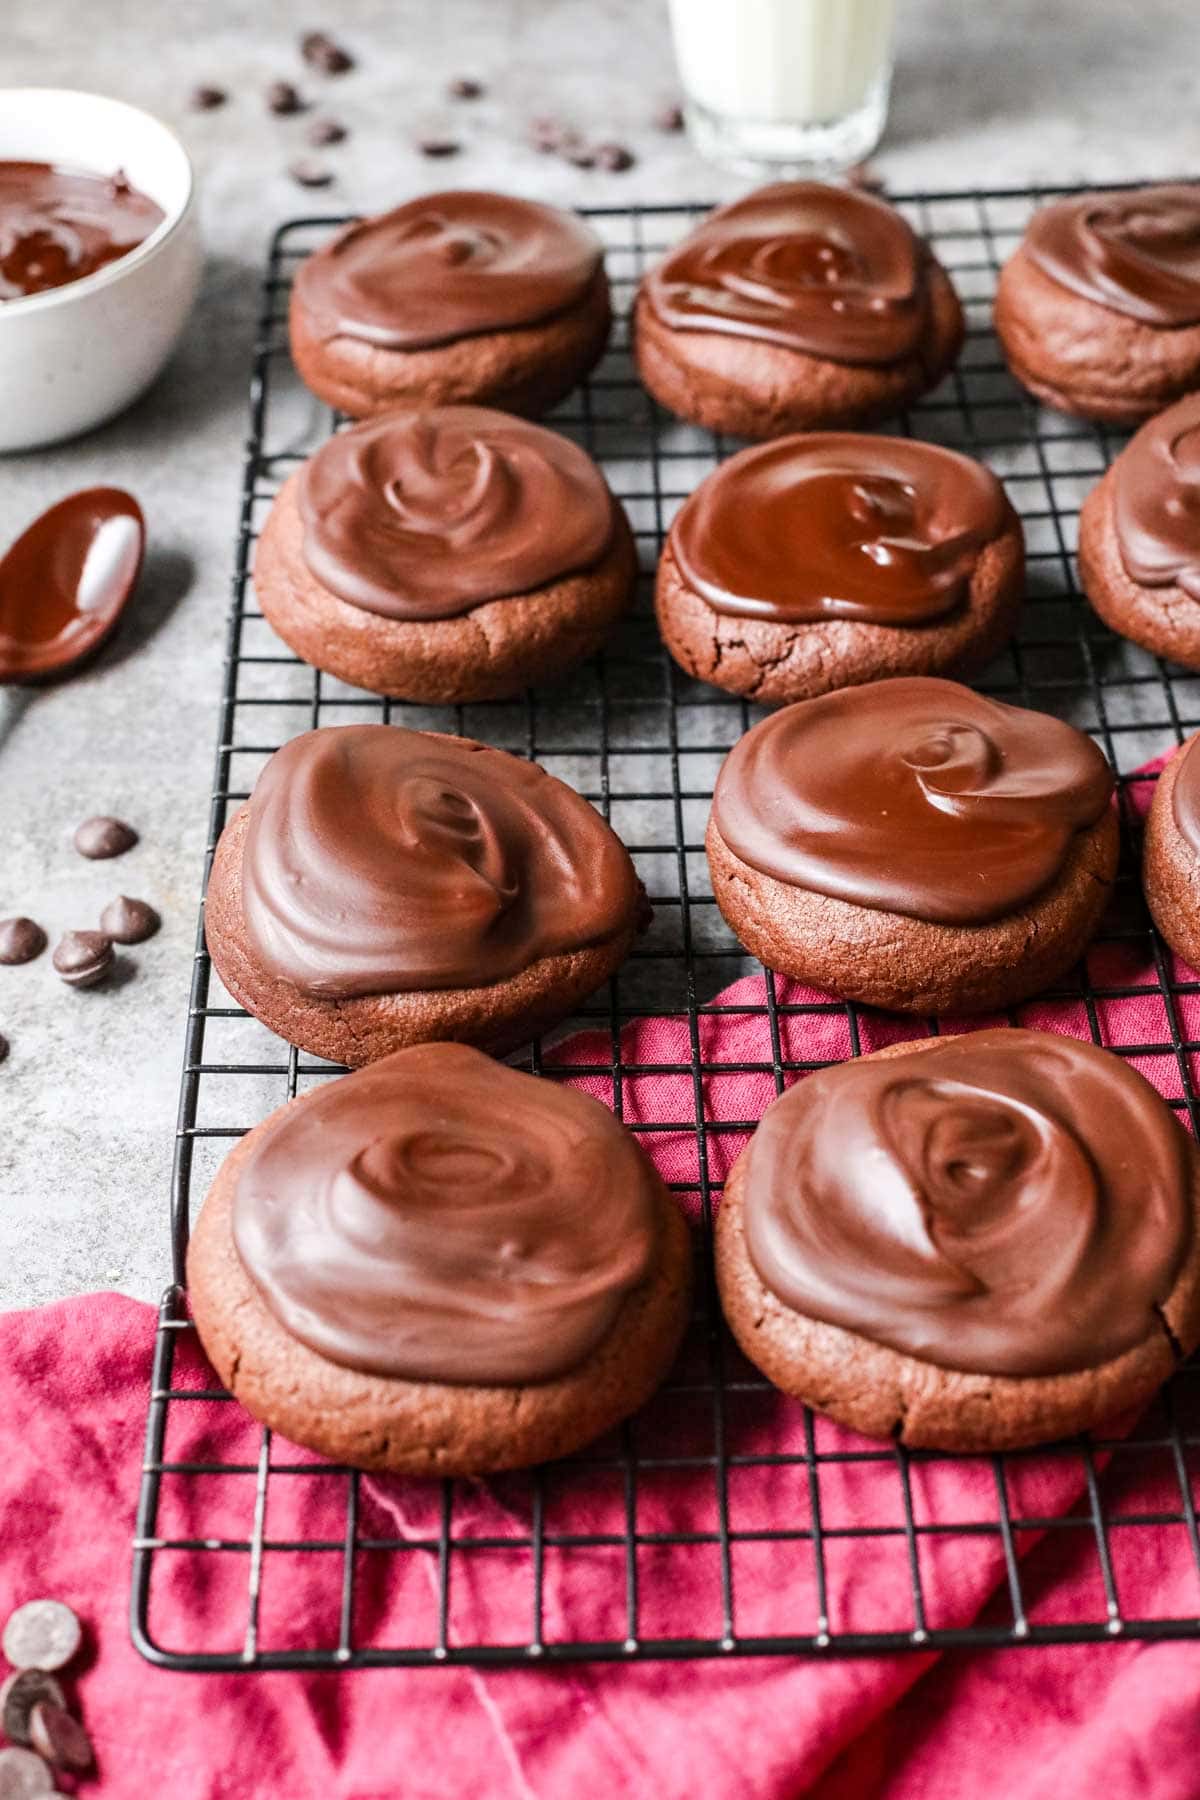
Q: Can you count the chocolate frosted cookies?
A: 11